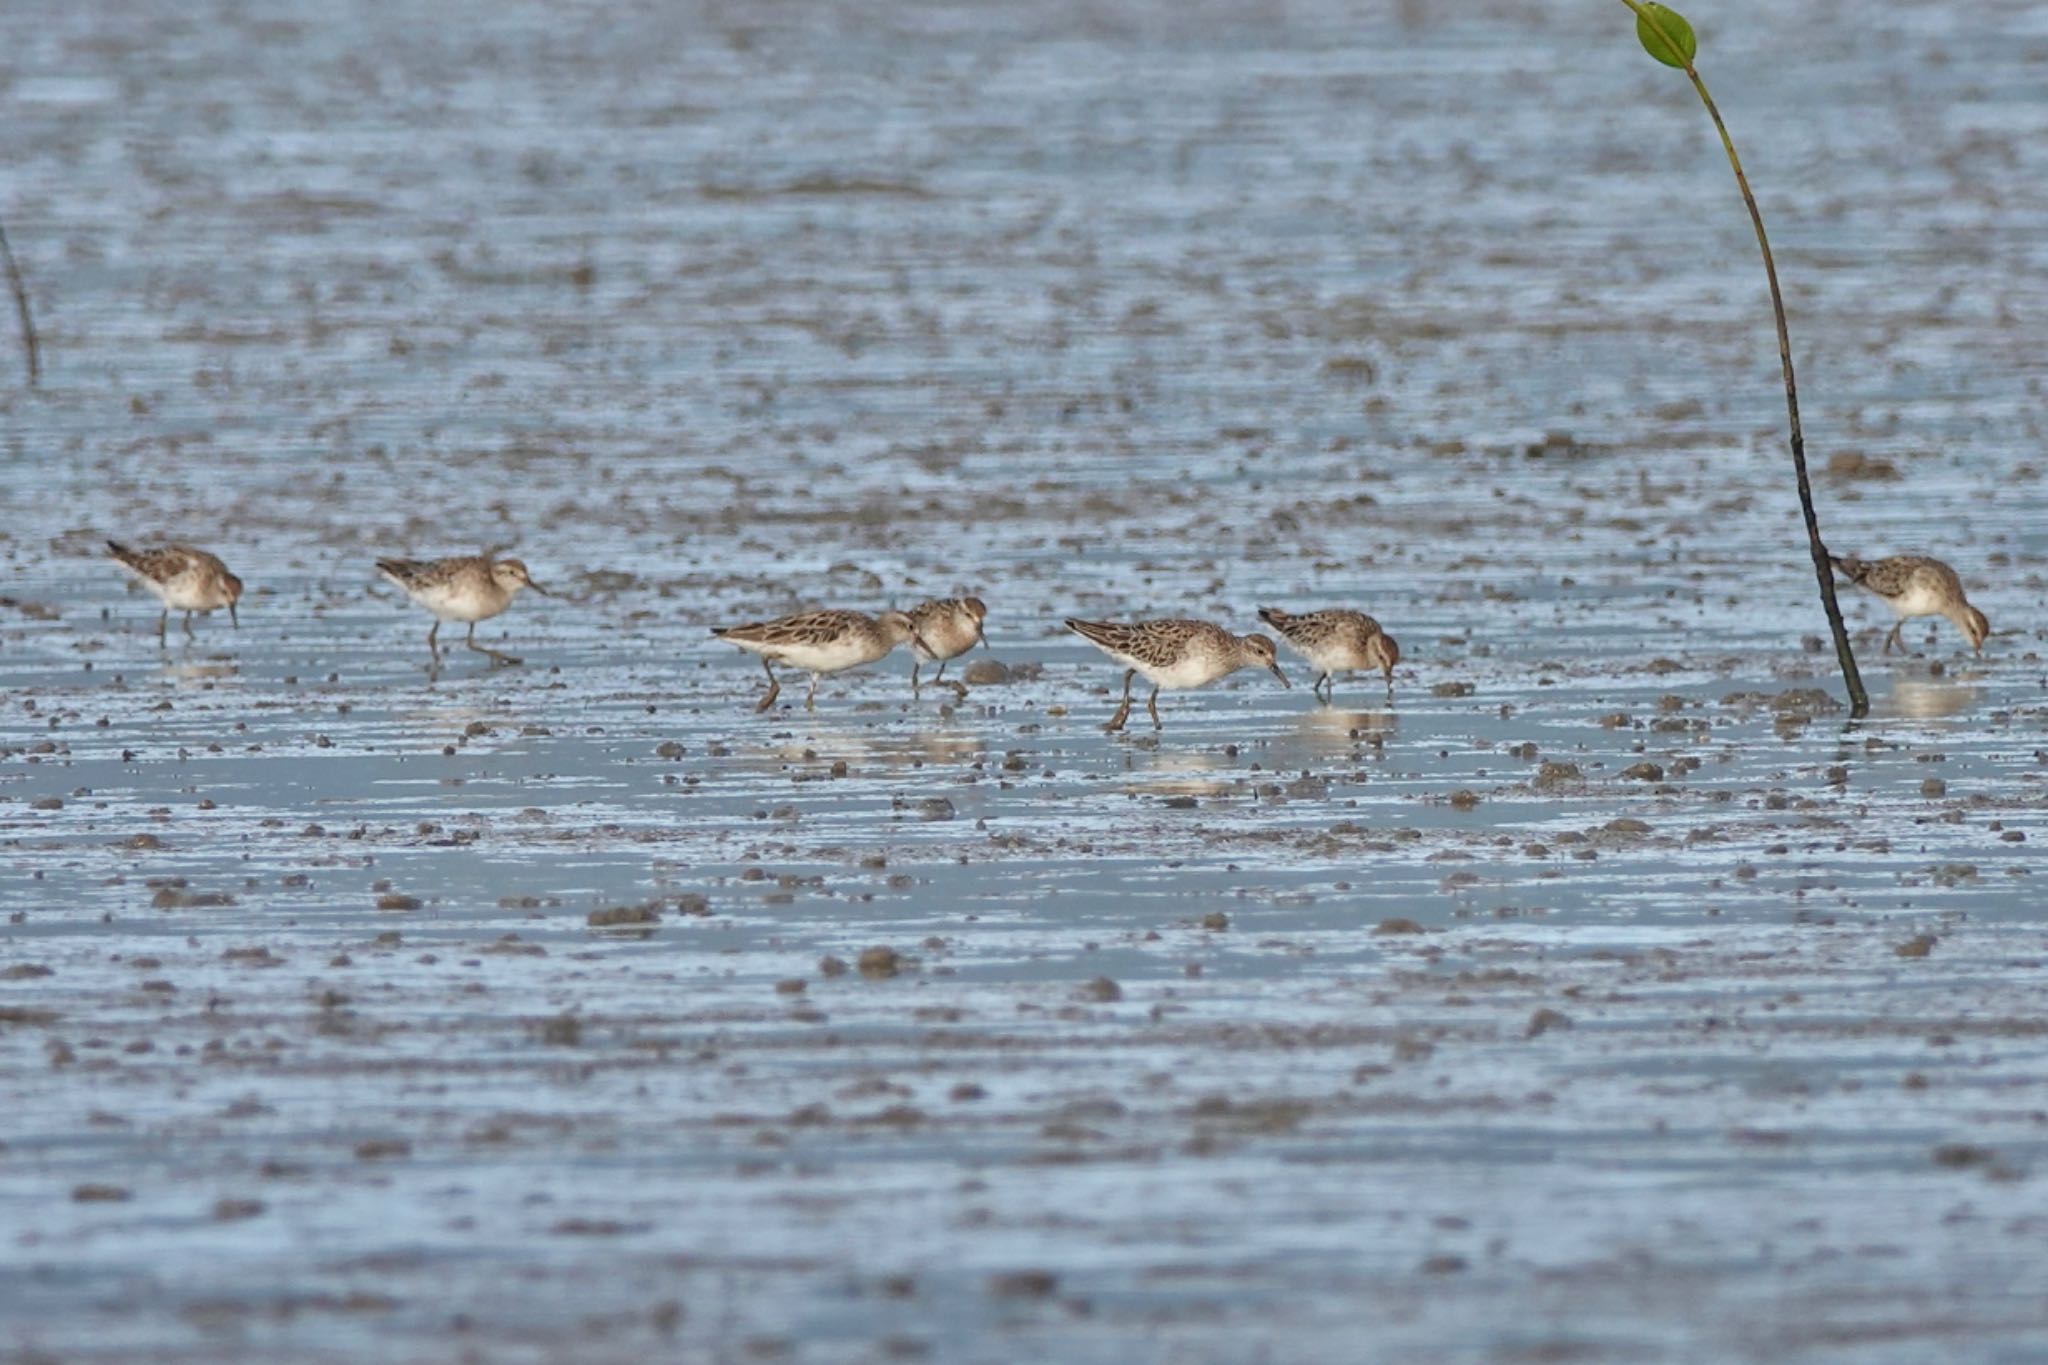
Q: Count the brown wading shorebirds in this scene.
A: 7